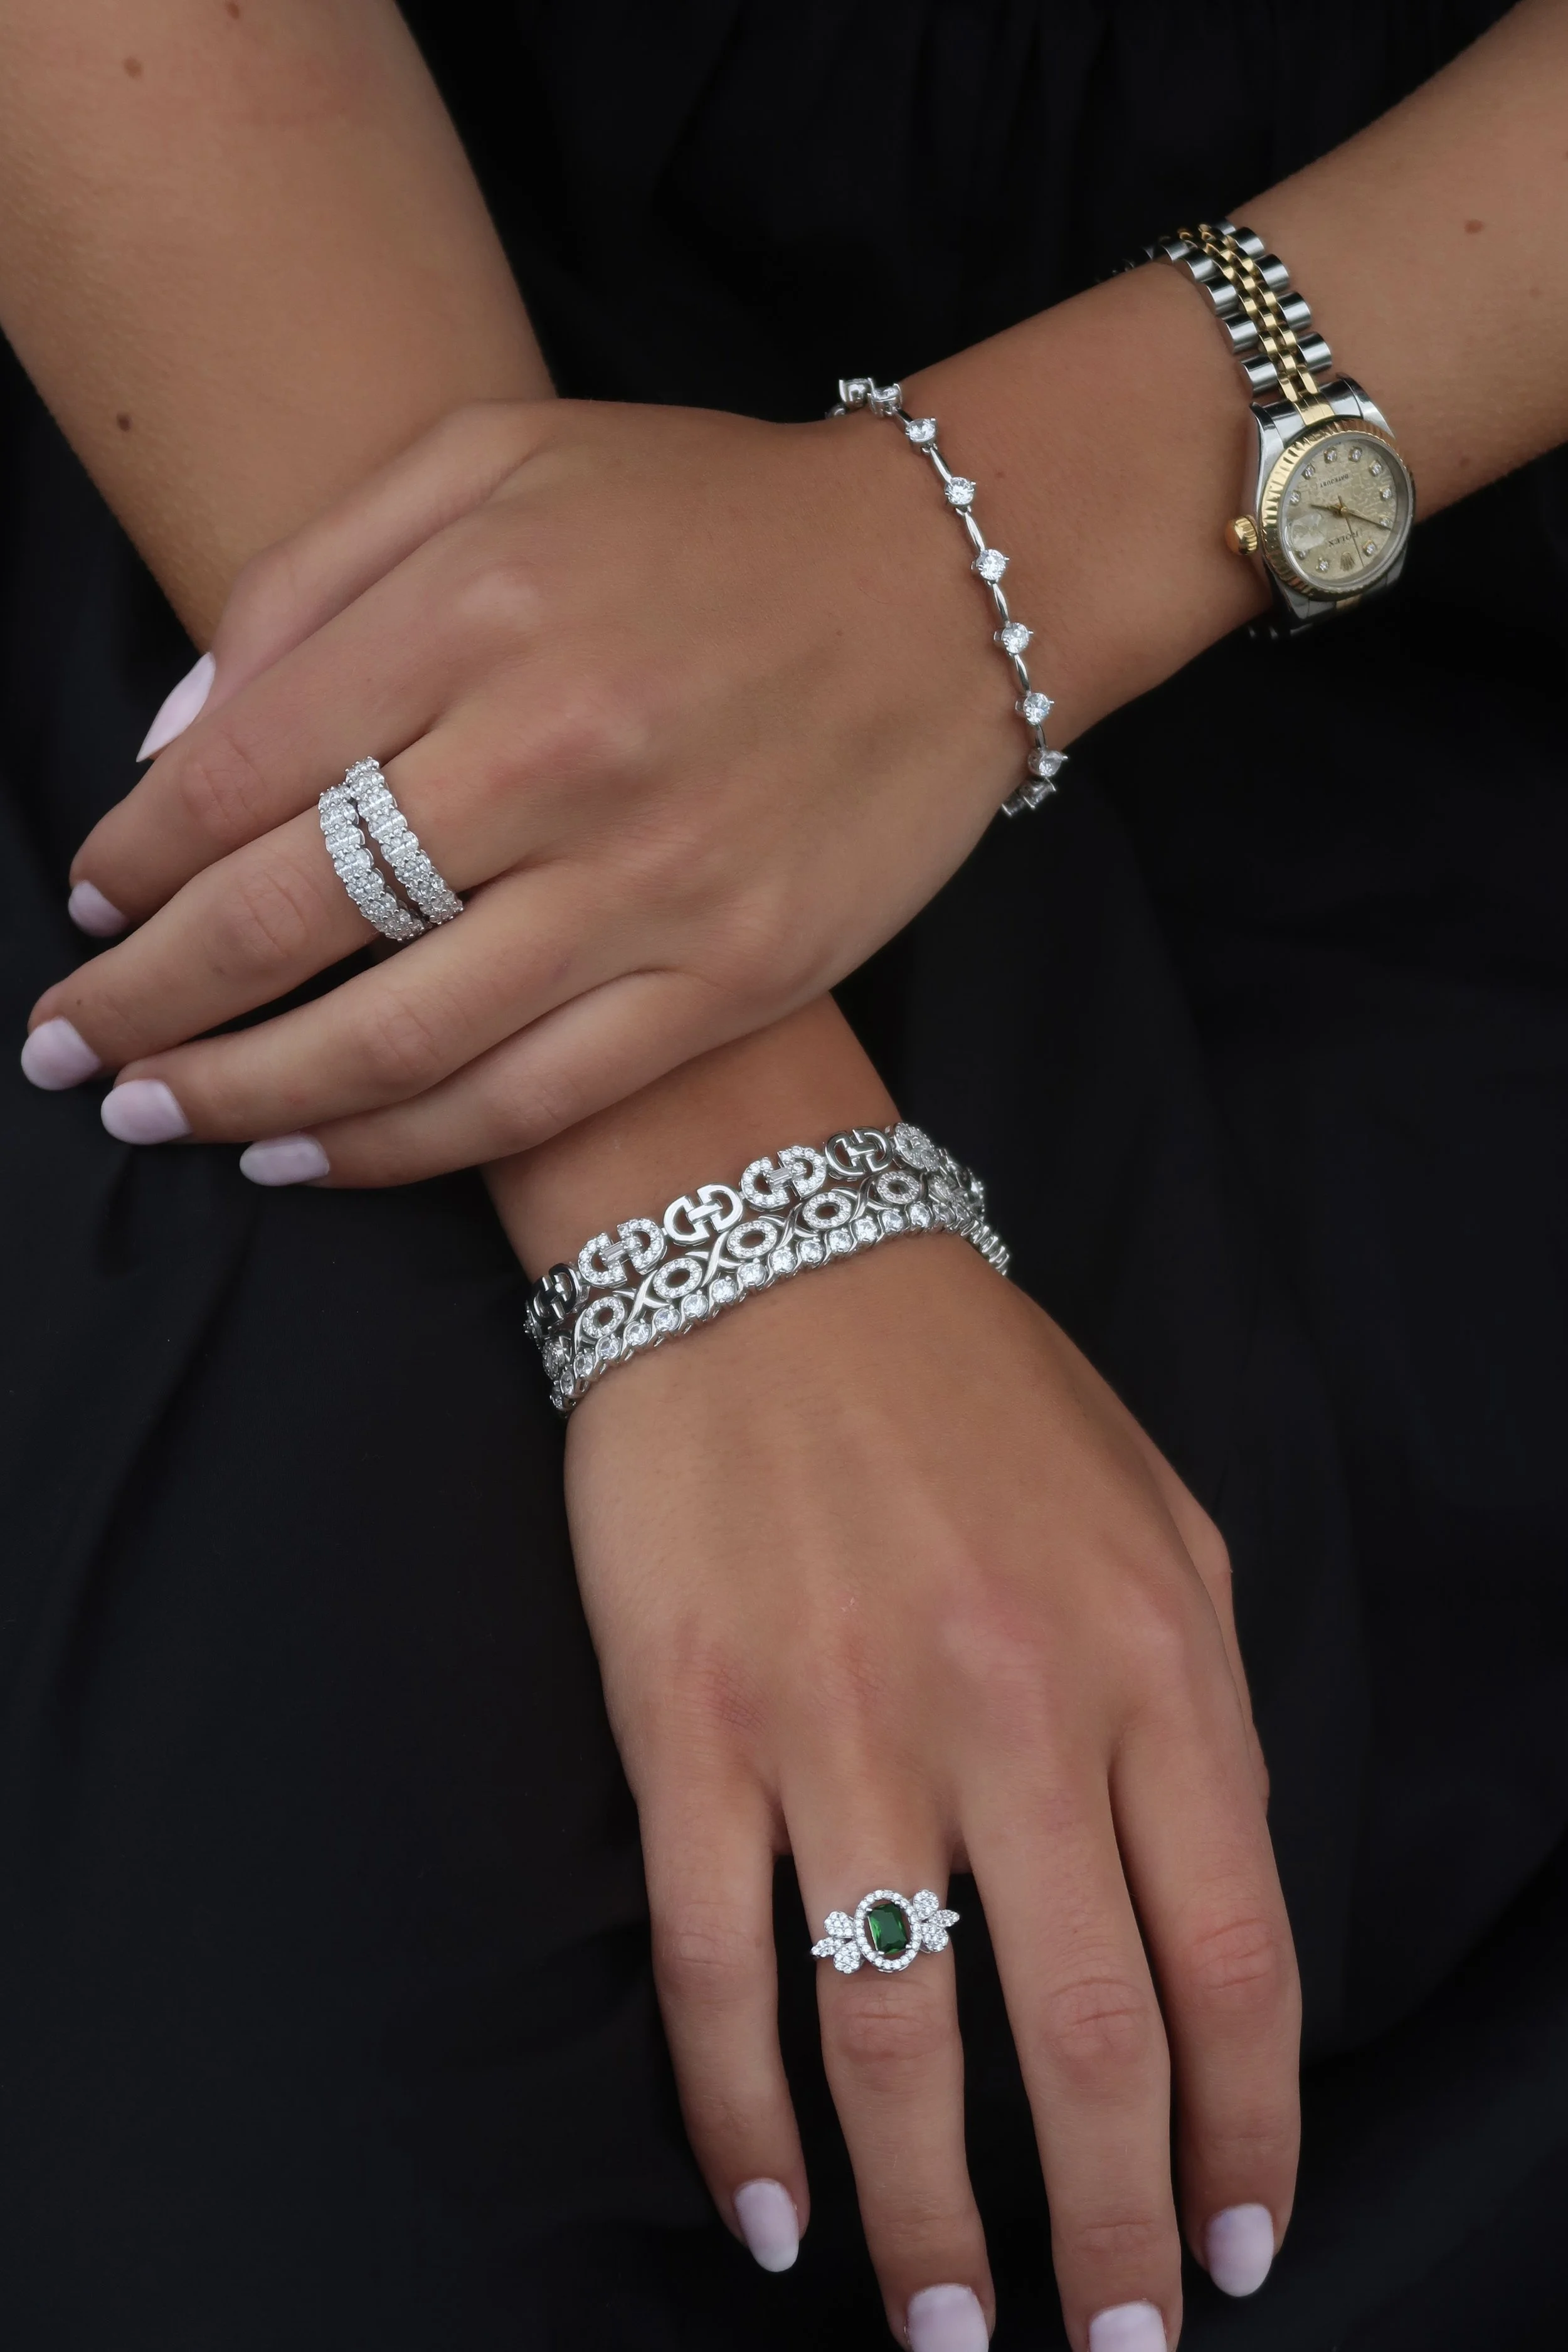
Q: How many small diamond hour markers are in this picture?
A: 10